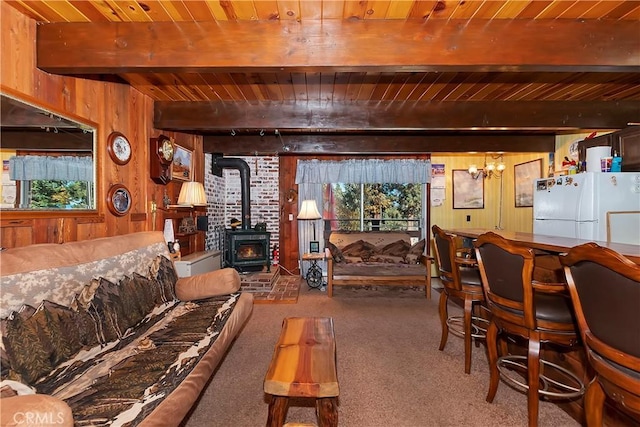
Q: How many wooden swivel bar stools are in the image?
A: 3